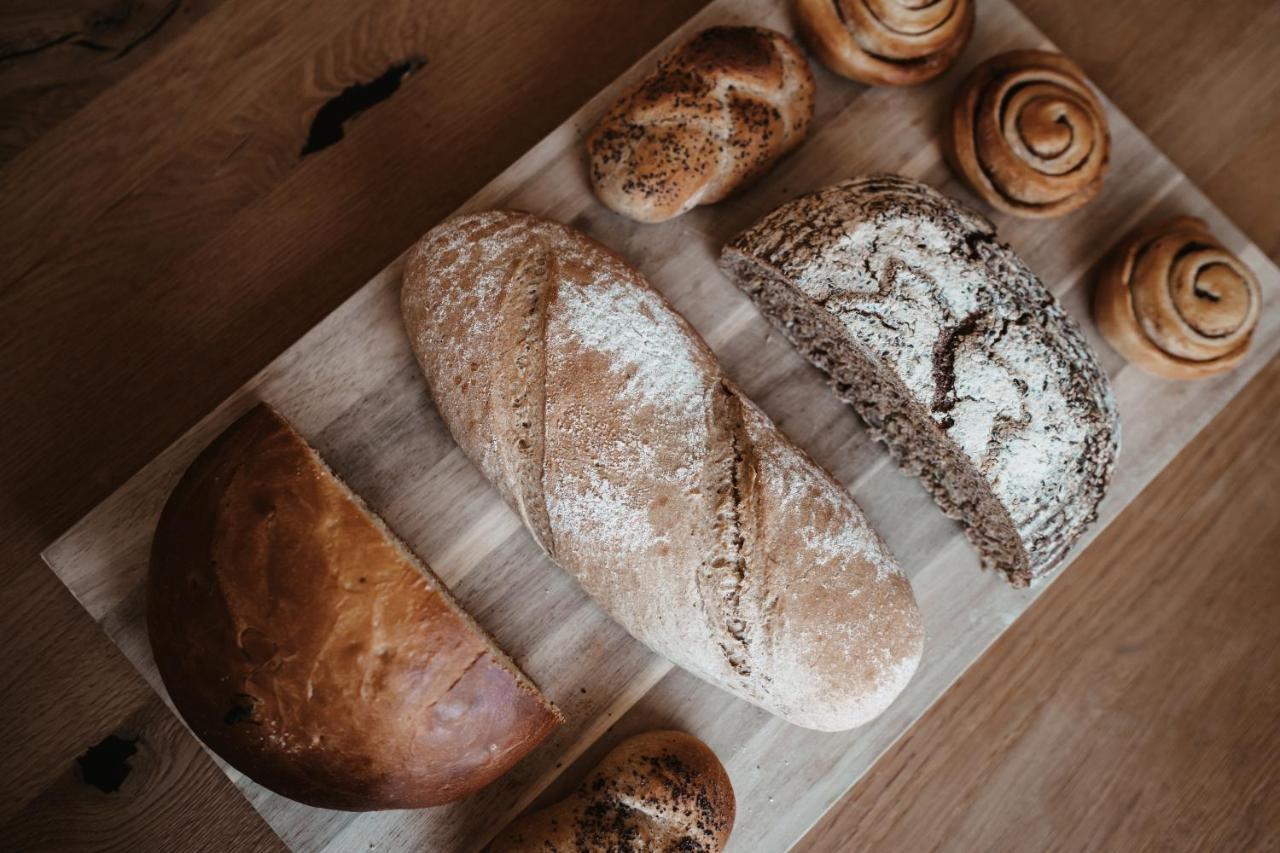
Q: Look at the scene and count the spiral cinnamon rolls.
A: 3